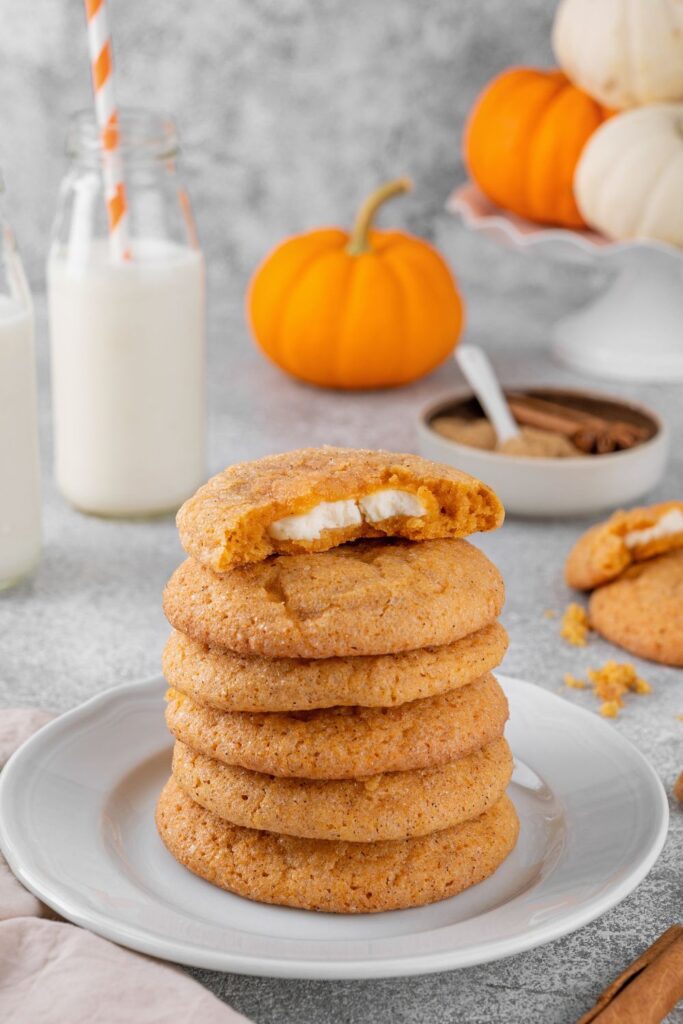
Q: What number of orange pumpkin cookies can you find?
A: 8